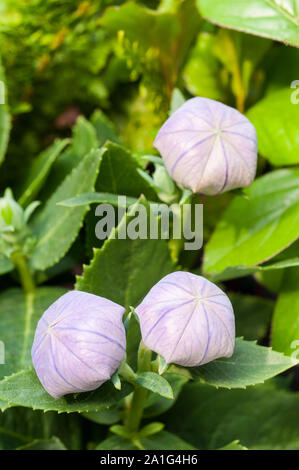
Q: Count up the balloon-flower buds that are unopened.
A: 3